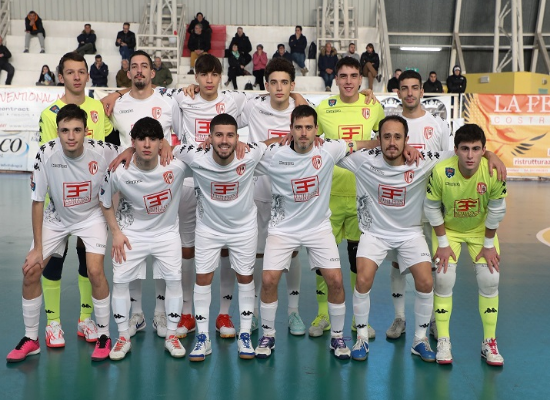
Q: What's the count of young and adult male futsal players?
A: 12